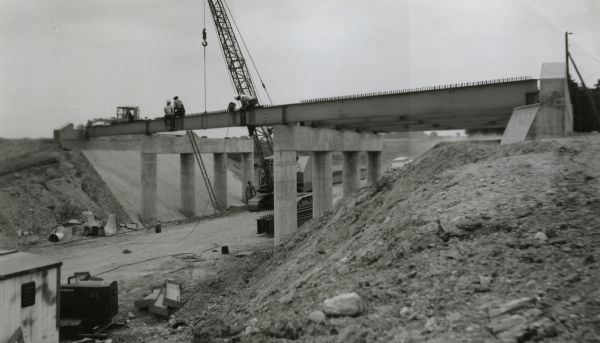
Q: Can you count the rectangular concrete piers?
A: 8